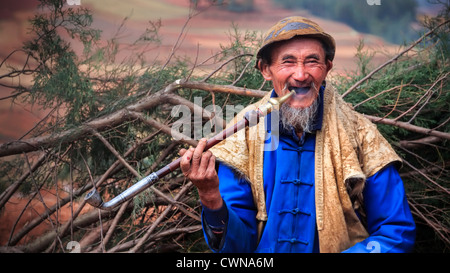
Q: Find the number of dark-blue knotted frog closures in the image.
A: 4